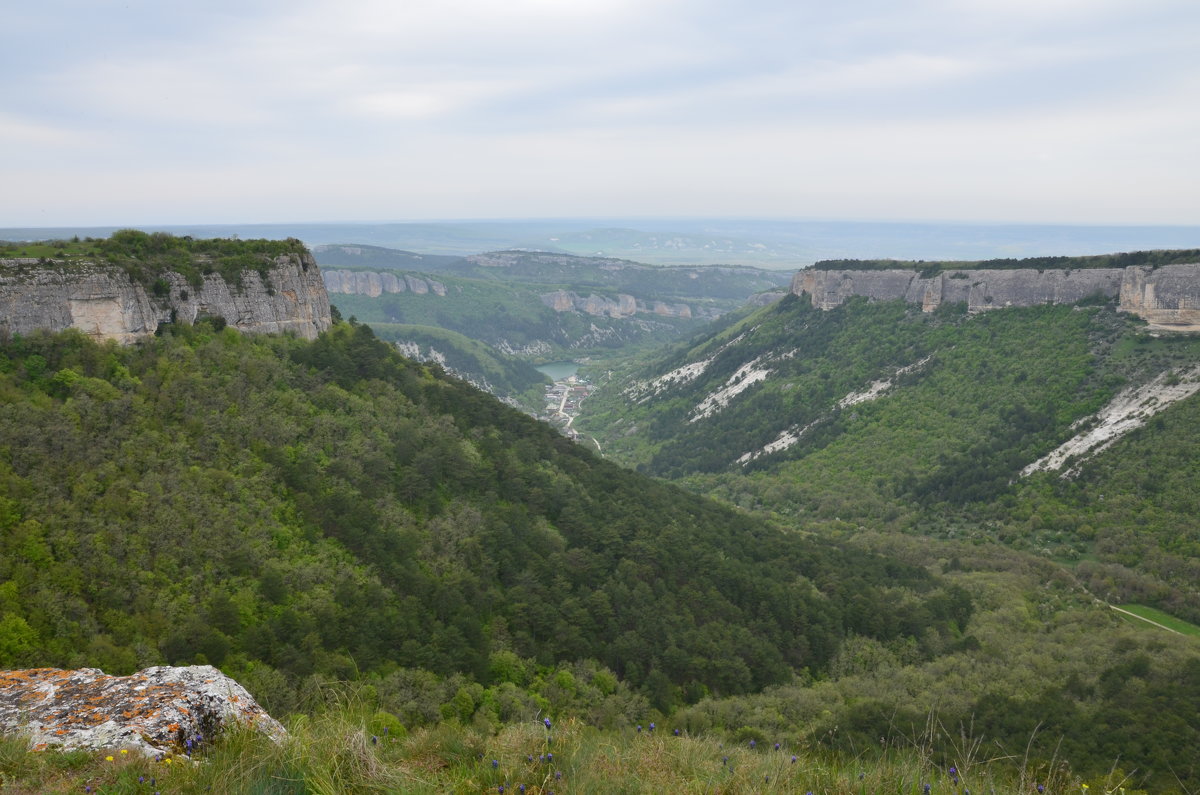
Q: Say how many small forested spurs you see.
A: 1